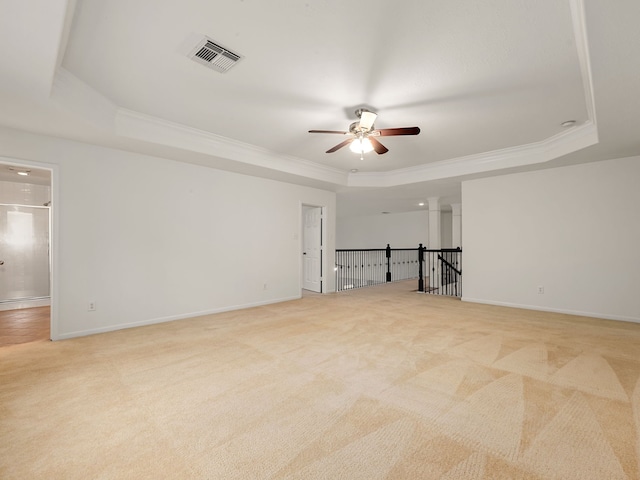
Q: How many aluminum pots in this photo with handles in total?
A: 0